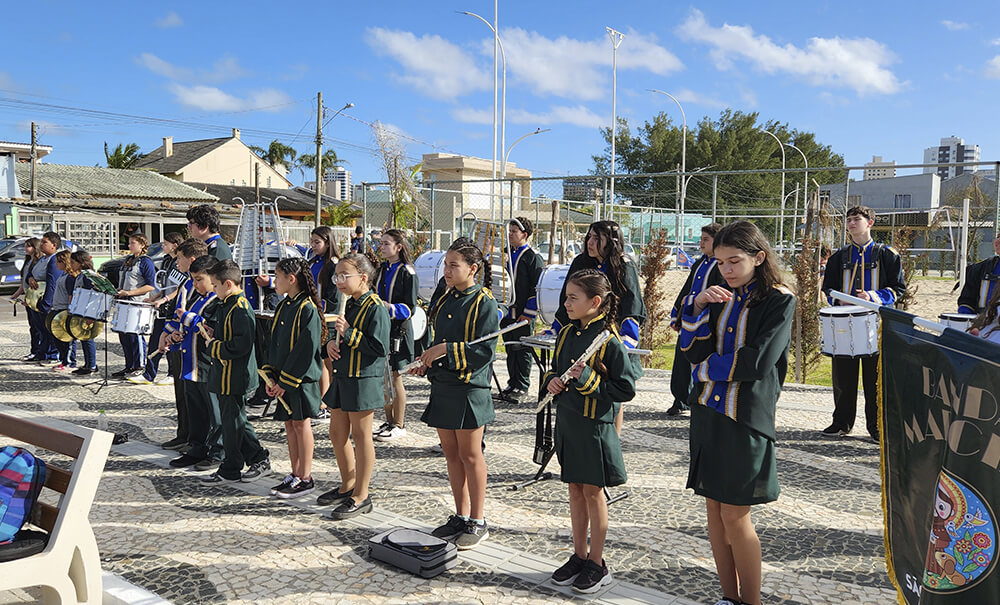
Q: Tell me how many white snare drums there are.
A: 4